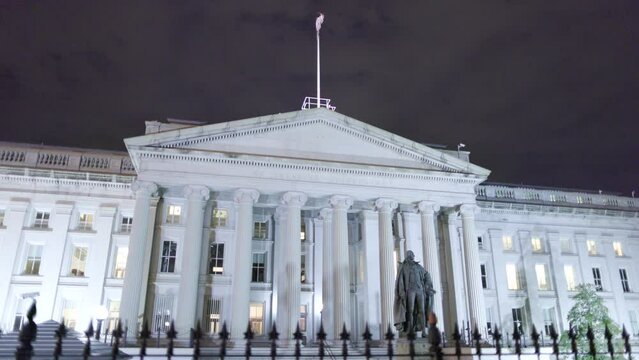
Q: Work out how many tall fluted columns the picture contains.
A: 8